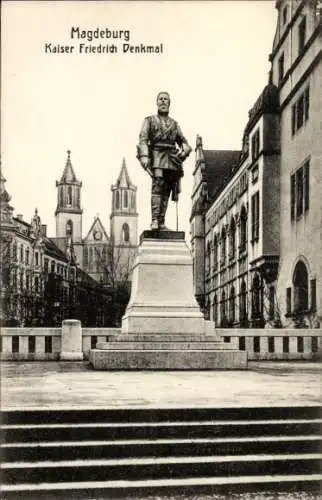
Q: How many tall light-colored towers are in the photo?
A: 2